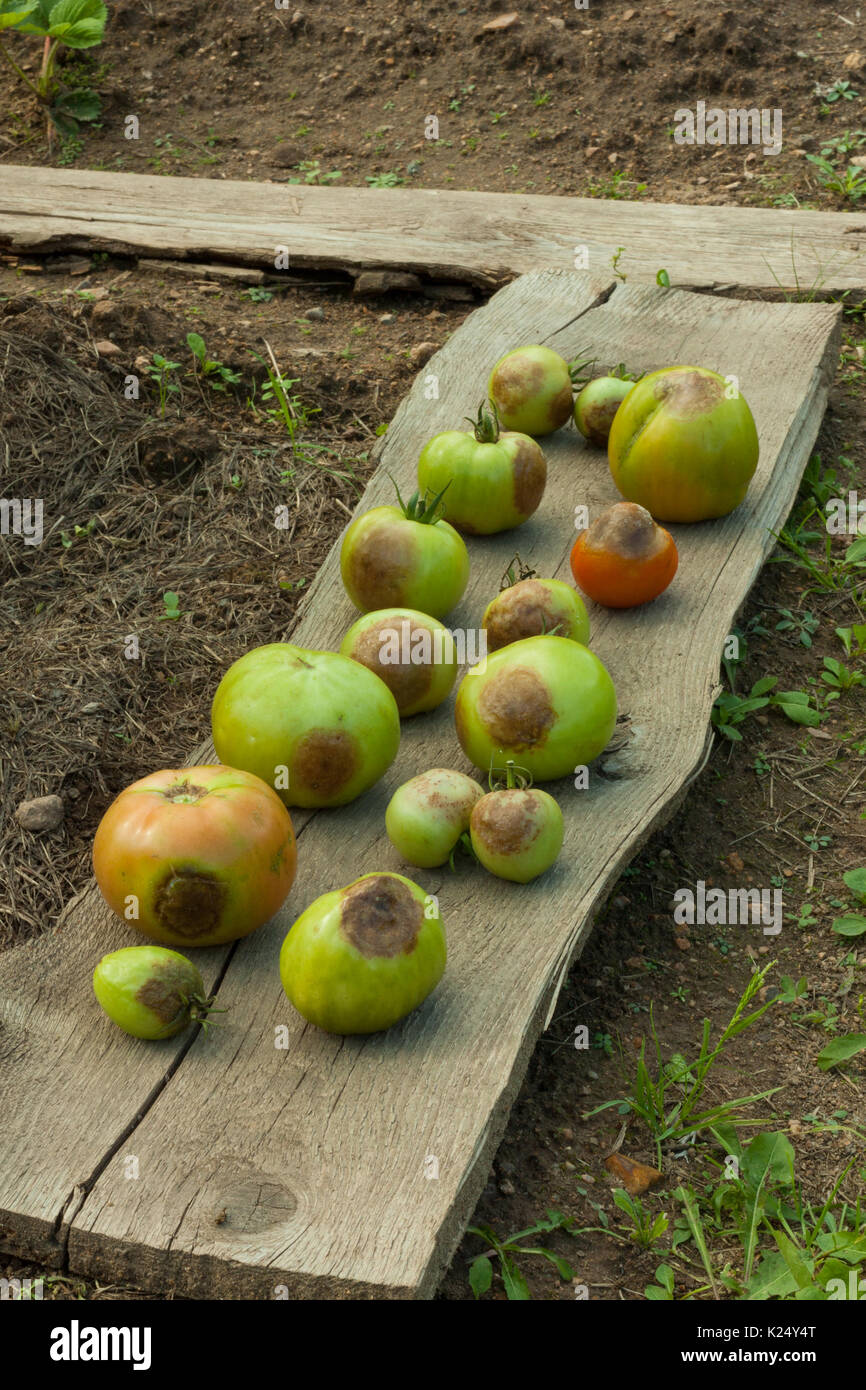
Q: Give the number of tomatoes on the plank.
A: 15